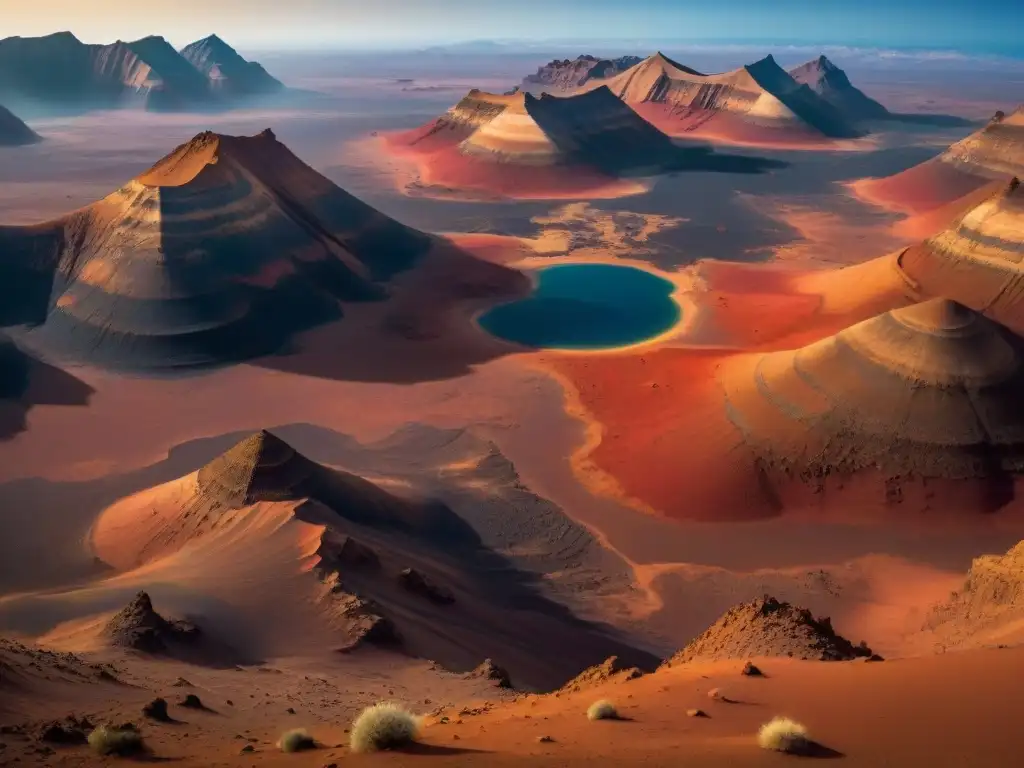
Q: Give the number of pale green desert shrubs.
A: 5